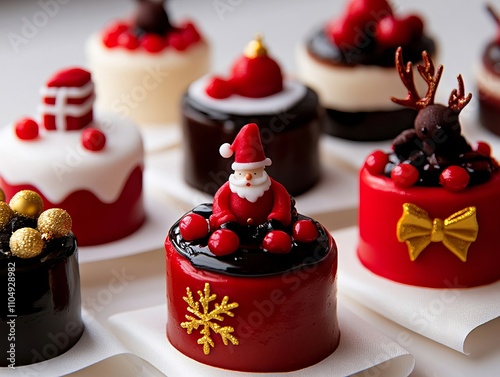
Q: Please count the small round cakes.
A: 8